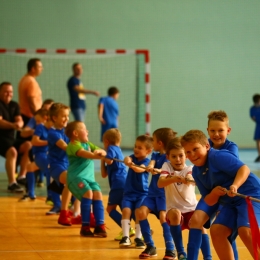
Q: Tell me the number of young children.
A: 12